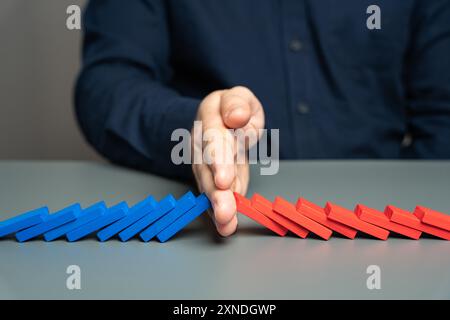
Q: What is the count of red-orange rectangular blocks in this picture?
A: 8